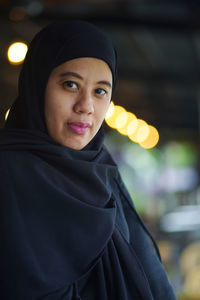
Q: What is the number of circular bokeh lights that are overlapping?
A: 5